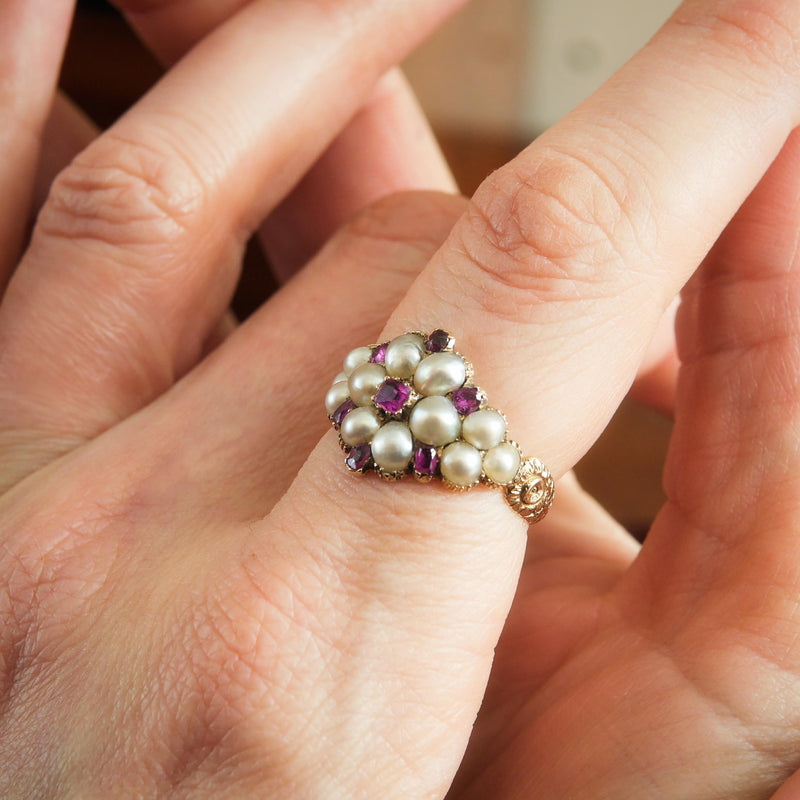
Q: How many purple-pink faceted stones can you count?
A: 7